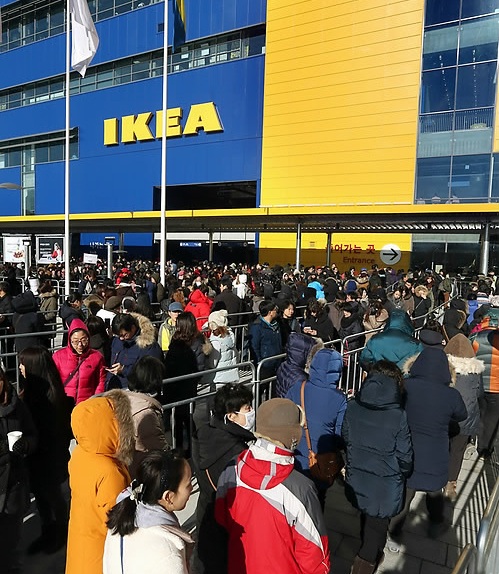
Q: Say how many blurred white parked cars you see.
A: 0